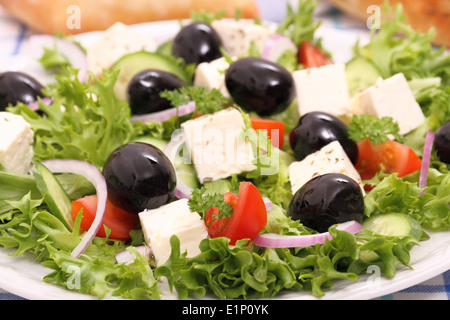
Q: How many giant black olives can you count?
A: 8